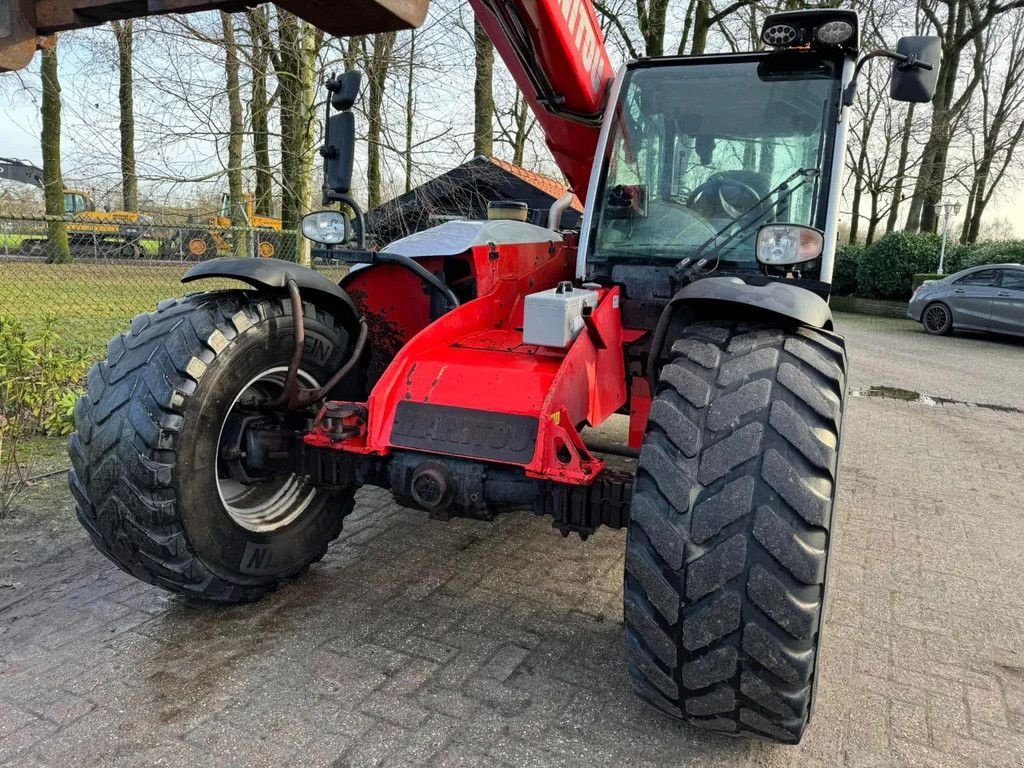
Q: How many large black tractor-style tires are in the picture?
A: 2